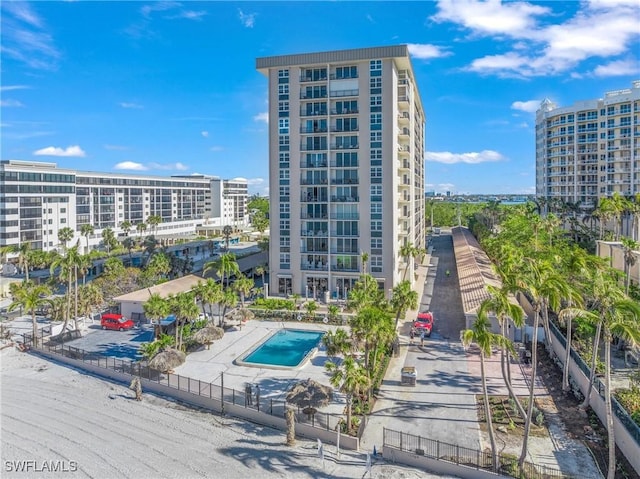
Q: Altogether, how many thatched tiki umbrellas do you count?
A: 4